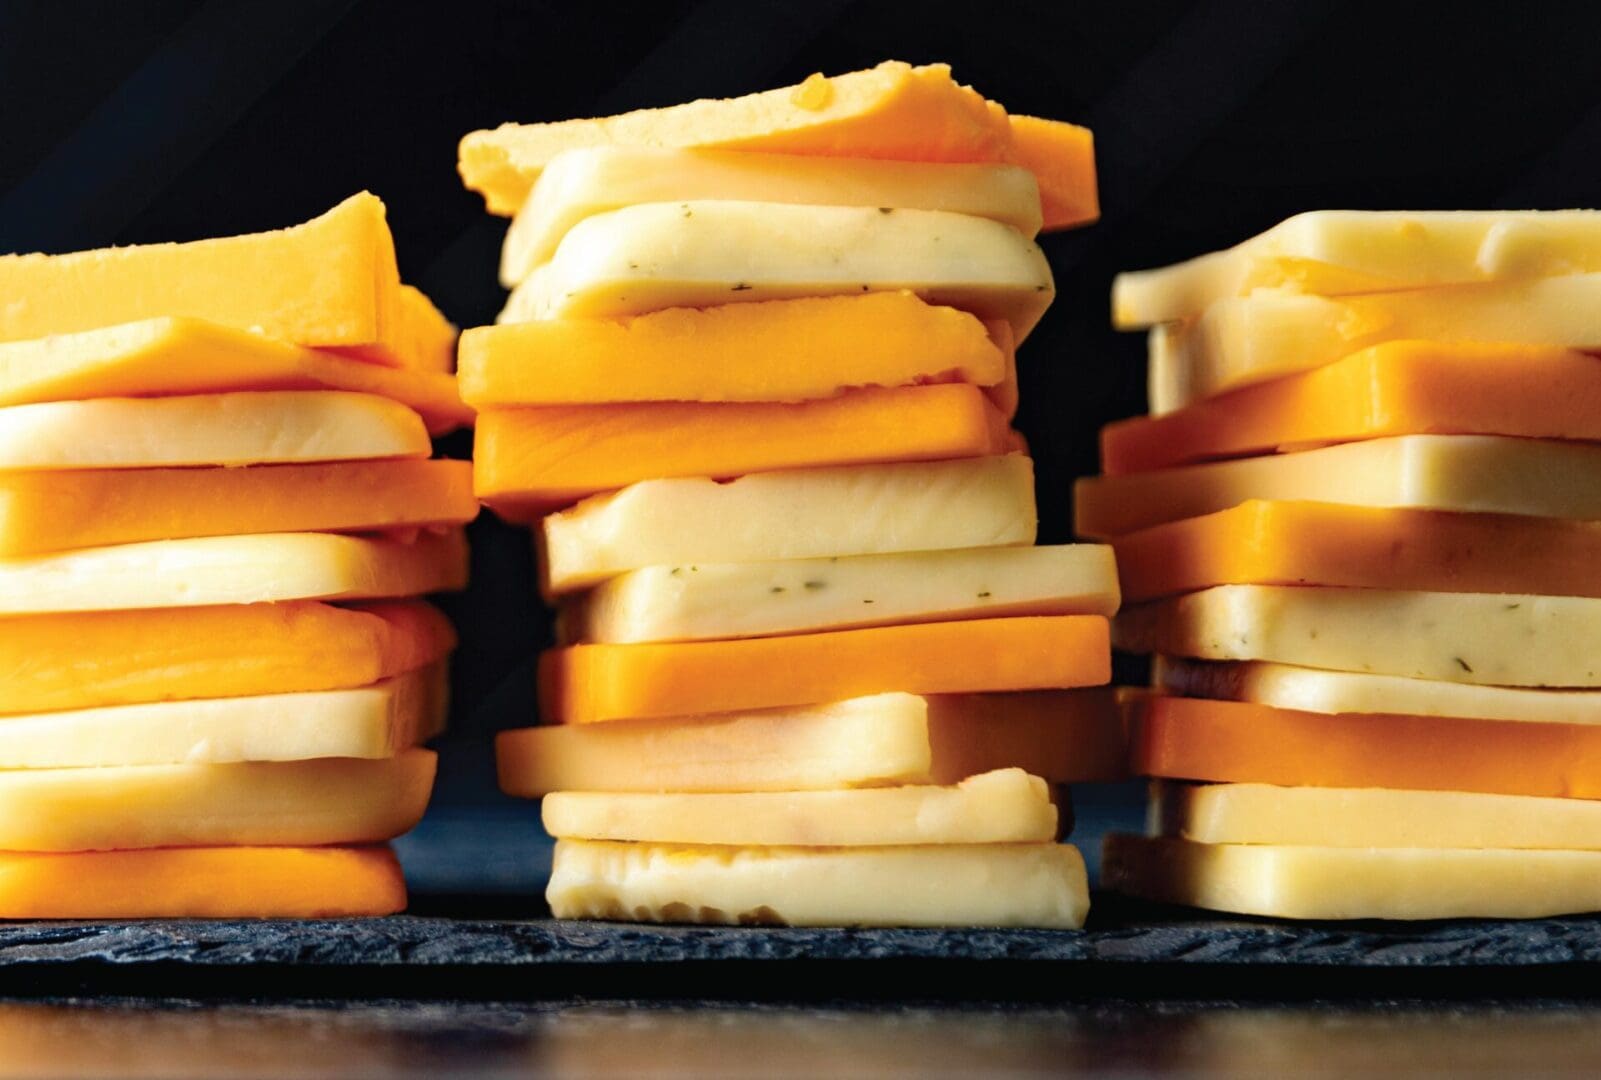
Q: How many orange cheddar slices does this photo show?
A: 12